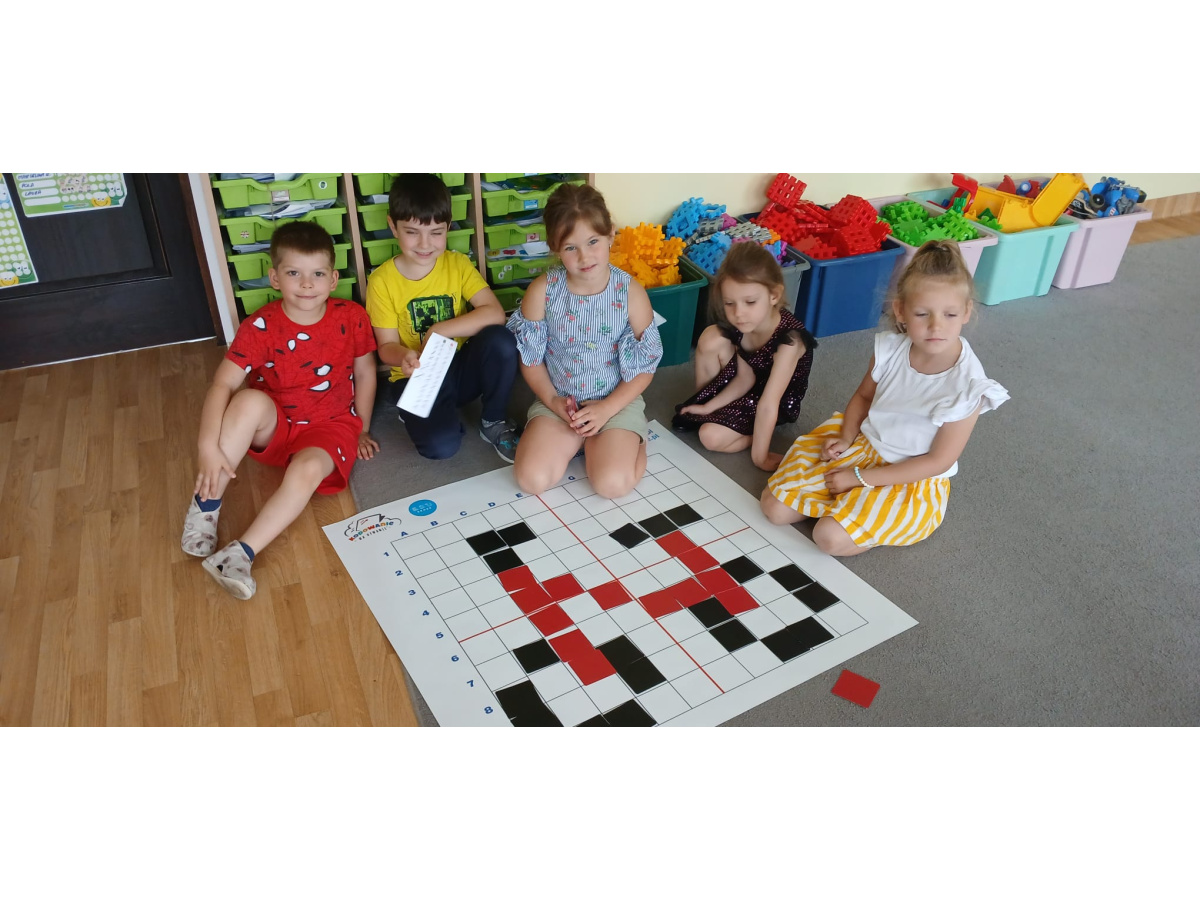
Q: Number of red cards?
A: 14